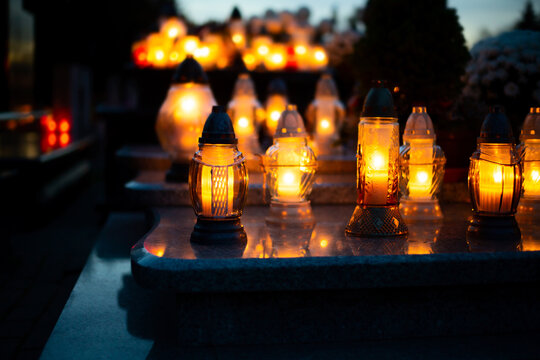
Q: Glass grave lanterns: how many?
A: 10